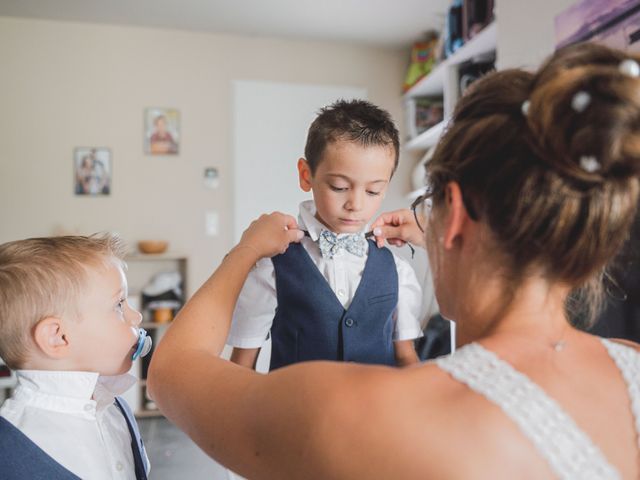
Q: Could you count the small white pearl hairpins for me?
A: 4